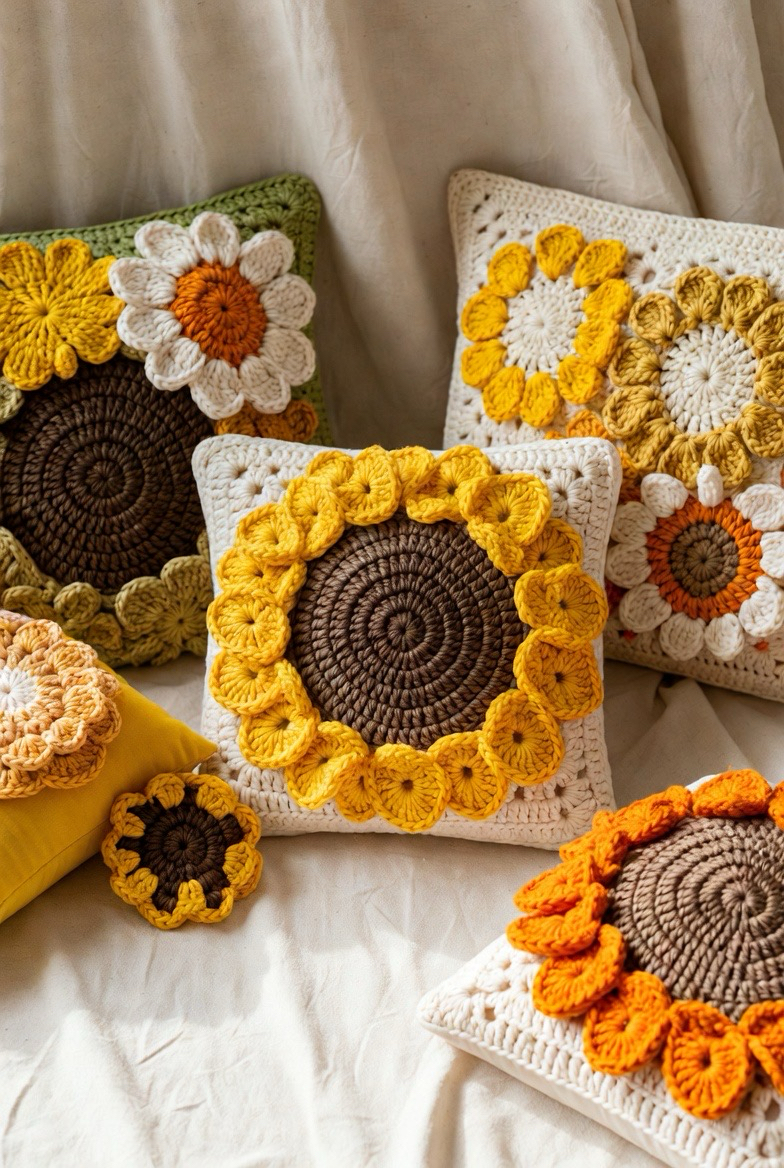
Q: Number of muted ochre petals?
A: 11